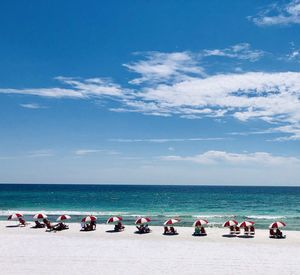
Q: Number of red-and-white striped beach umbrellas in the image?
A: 11